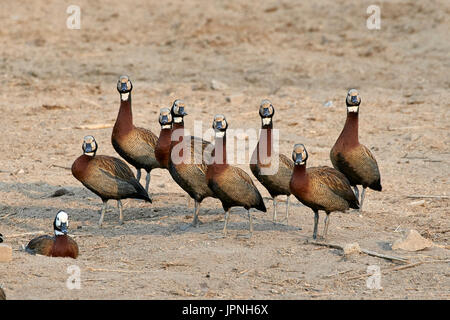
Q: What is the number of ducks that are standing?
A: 8